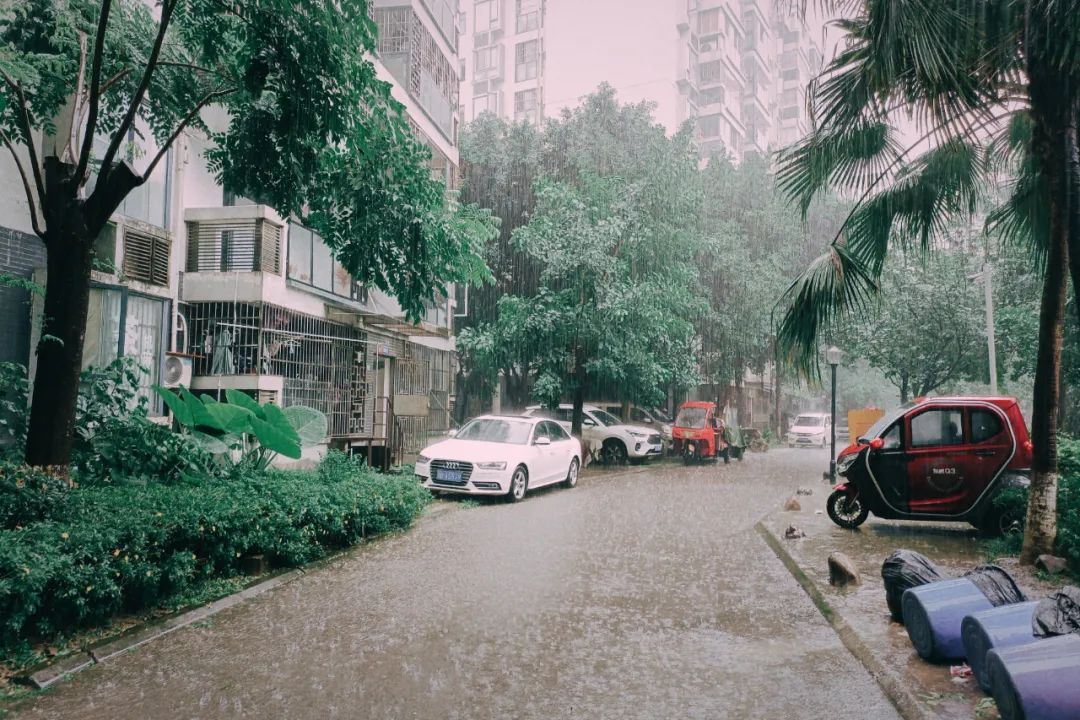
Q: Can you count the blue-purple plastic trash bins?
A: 3